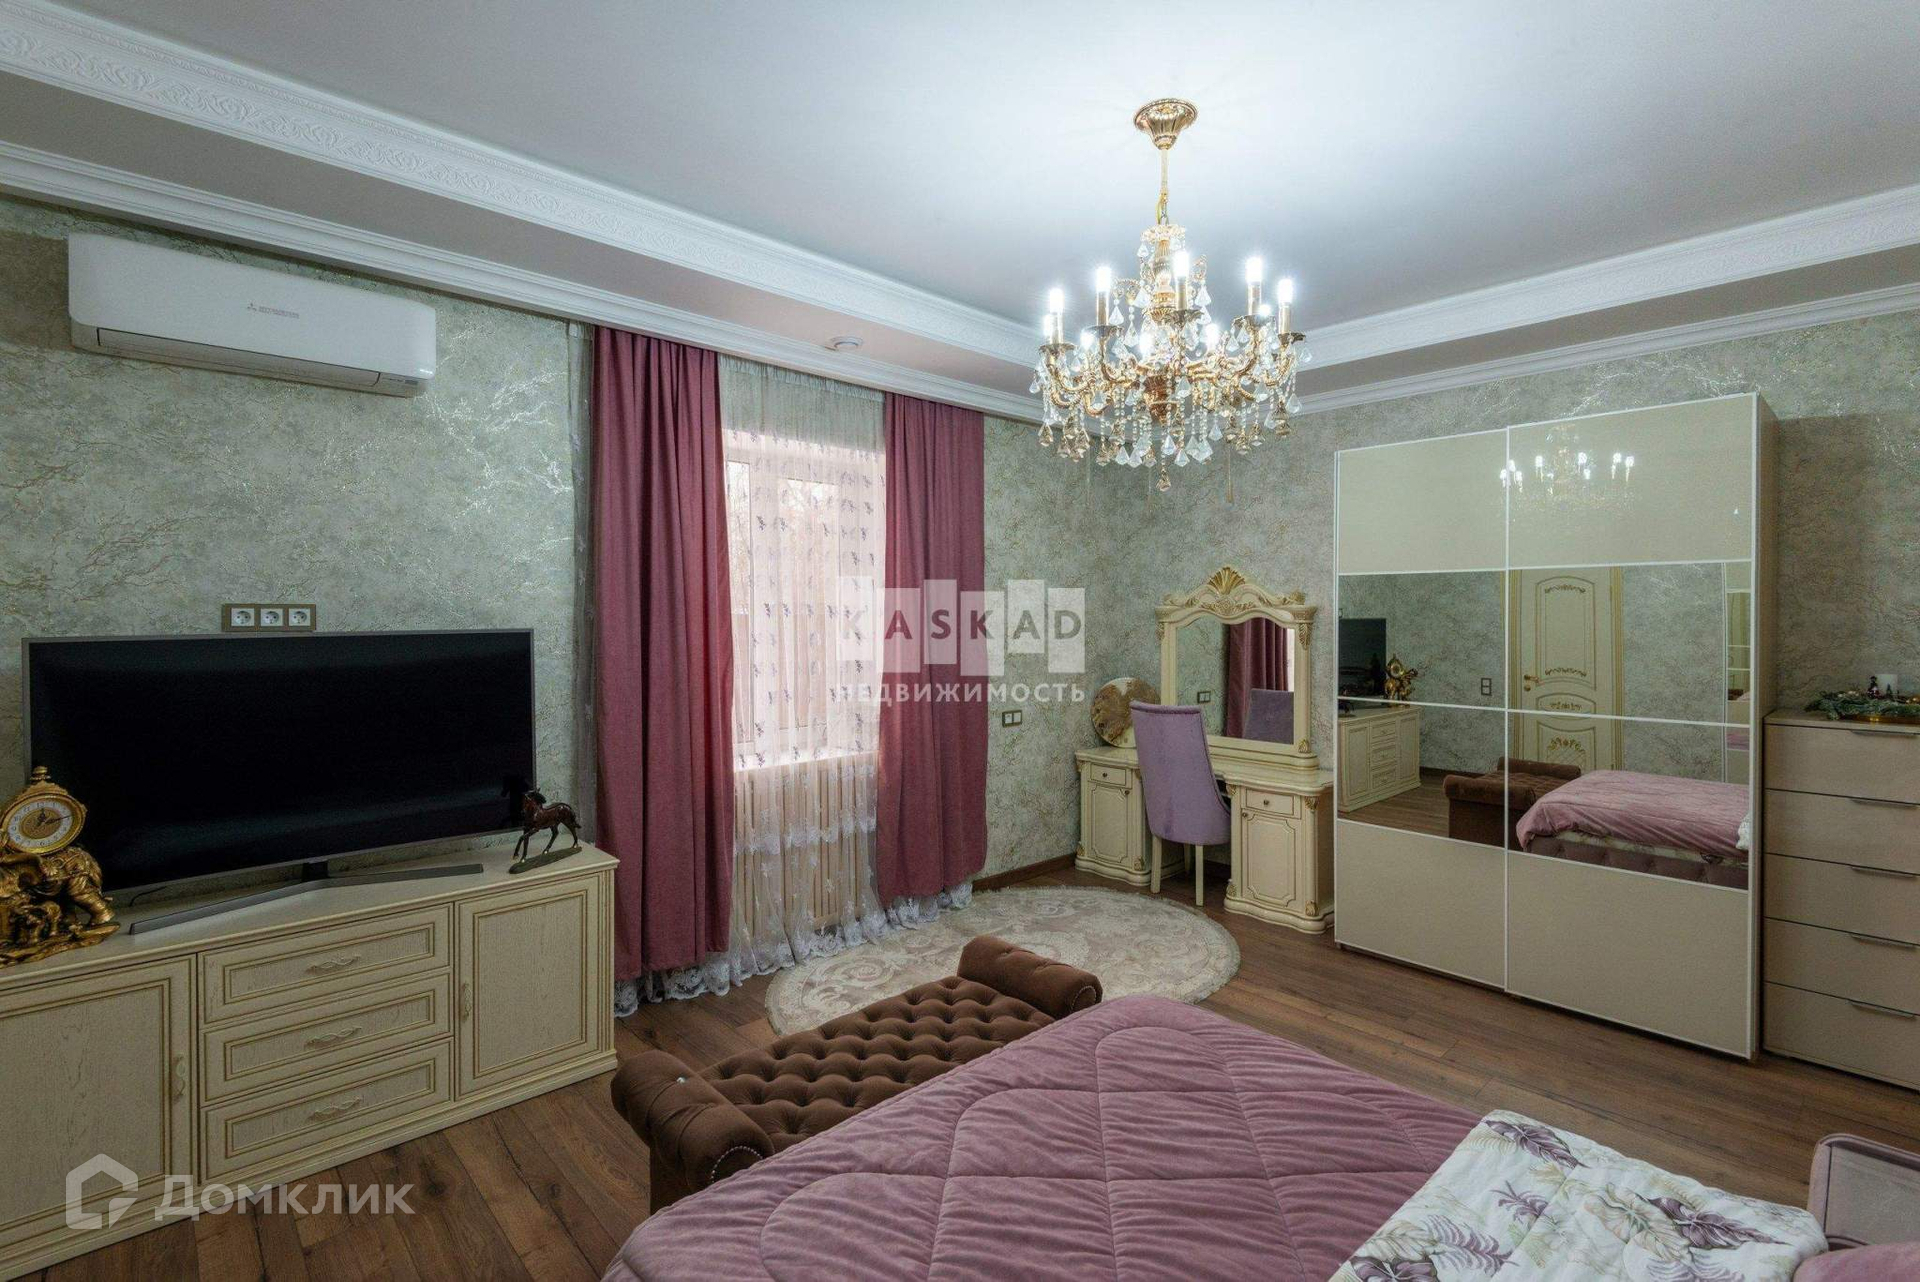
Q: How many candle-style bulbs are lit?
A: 10